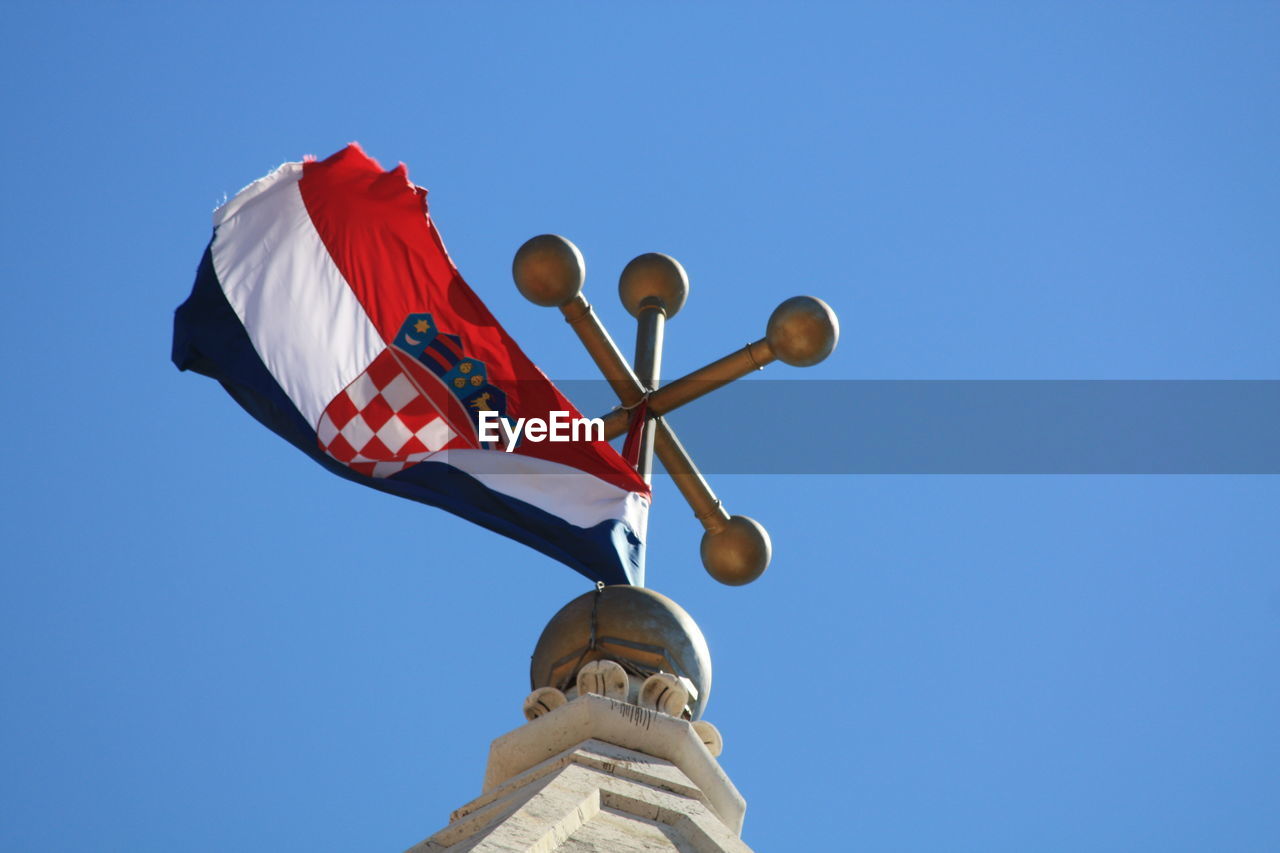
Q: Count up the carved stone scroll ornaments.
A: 4